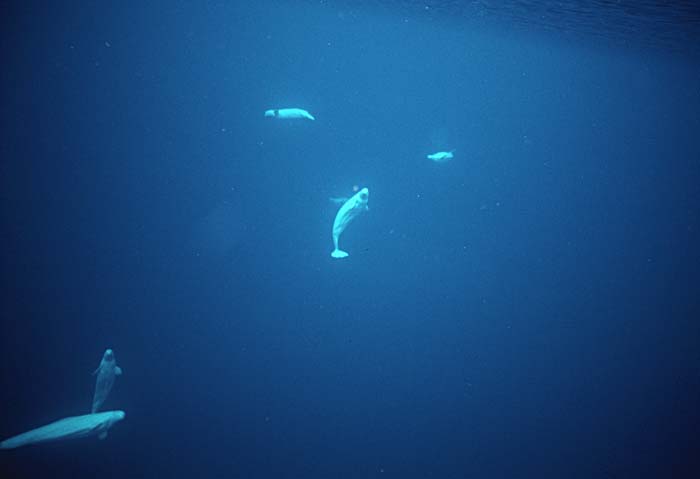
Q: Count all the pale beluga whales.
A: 5